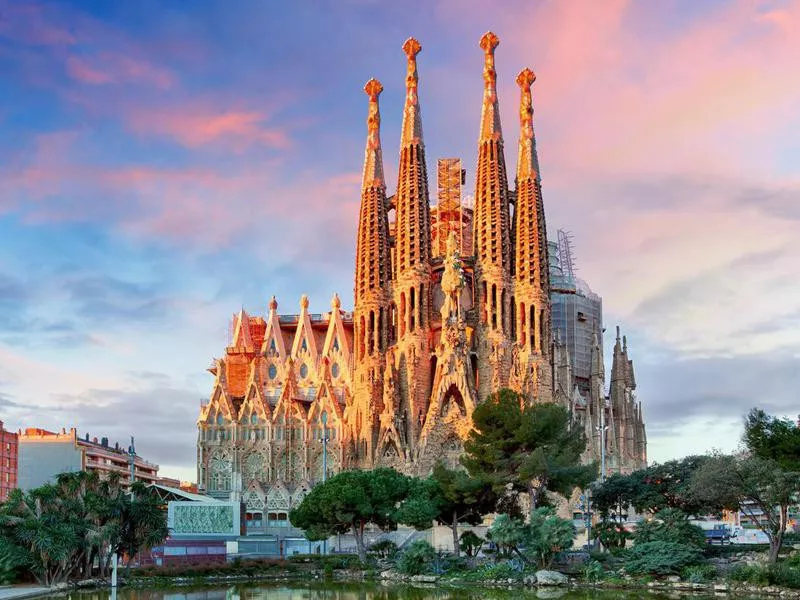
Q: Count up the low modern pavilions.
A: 1